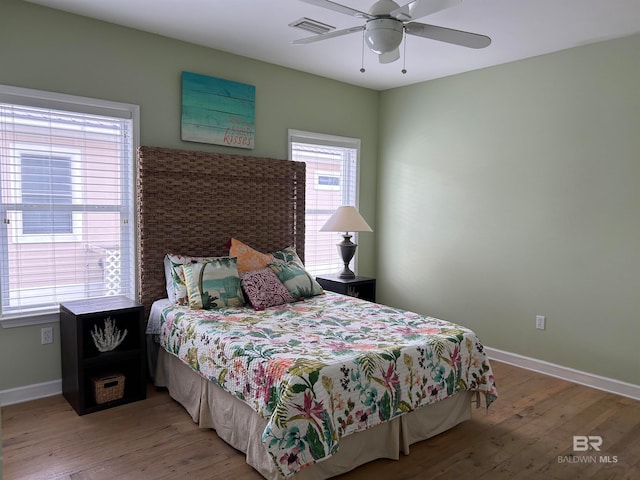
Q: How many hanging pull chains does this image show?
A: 2